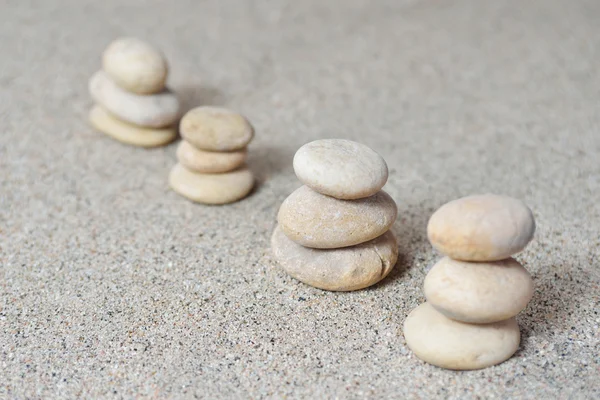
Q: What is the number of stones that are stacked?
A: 12